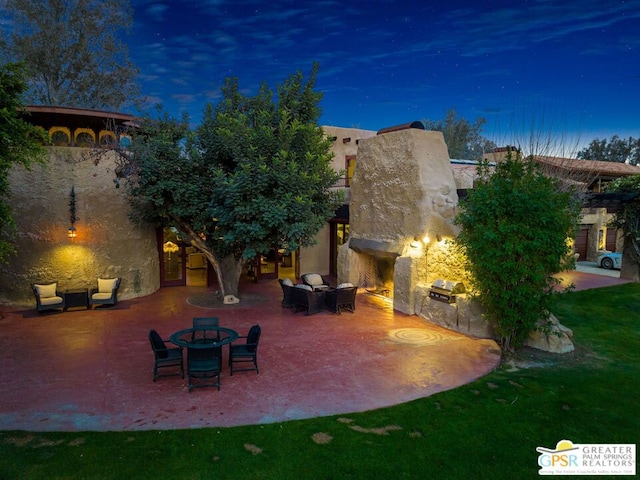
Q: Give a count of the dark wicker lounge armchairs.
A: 6